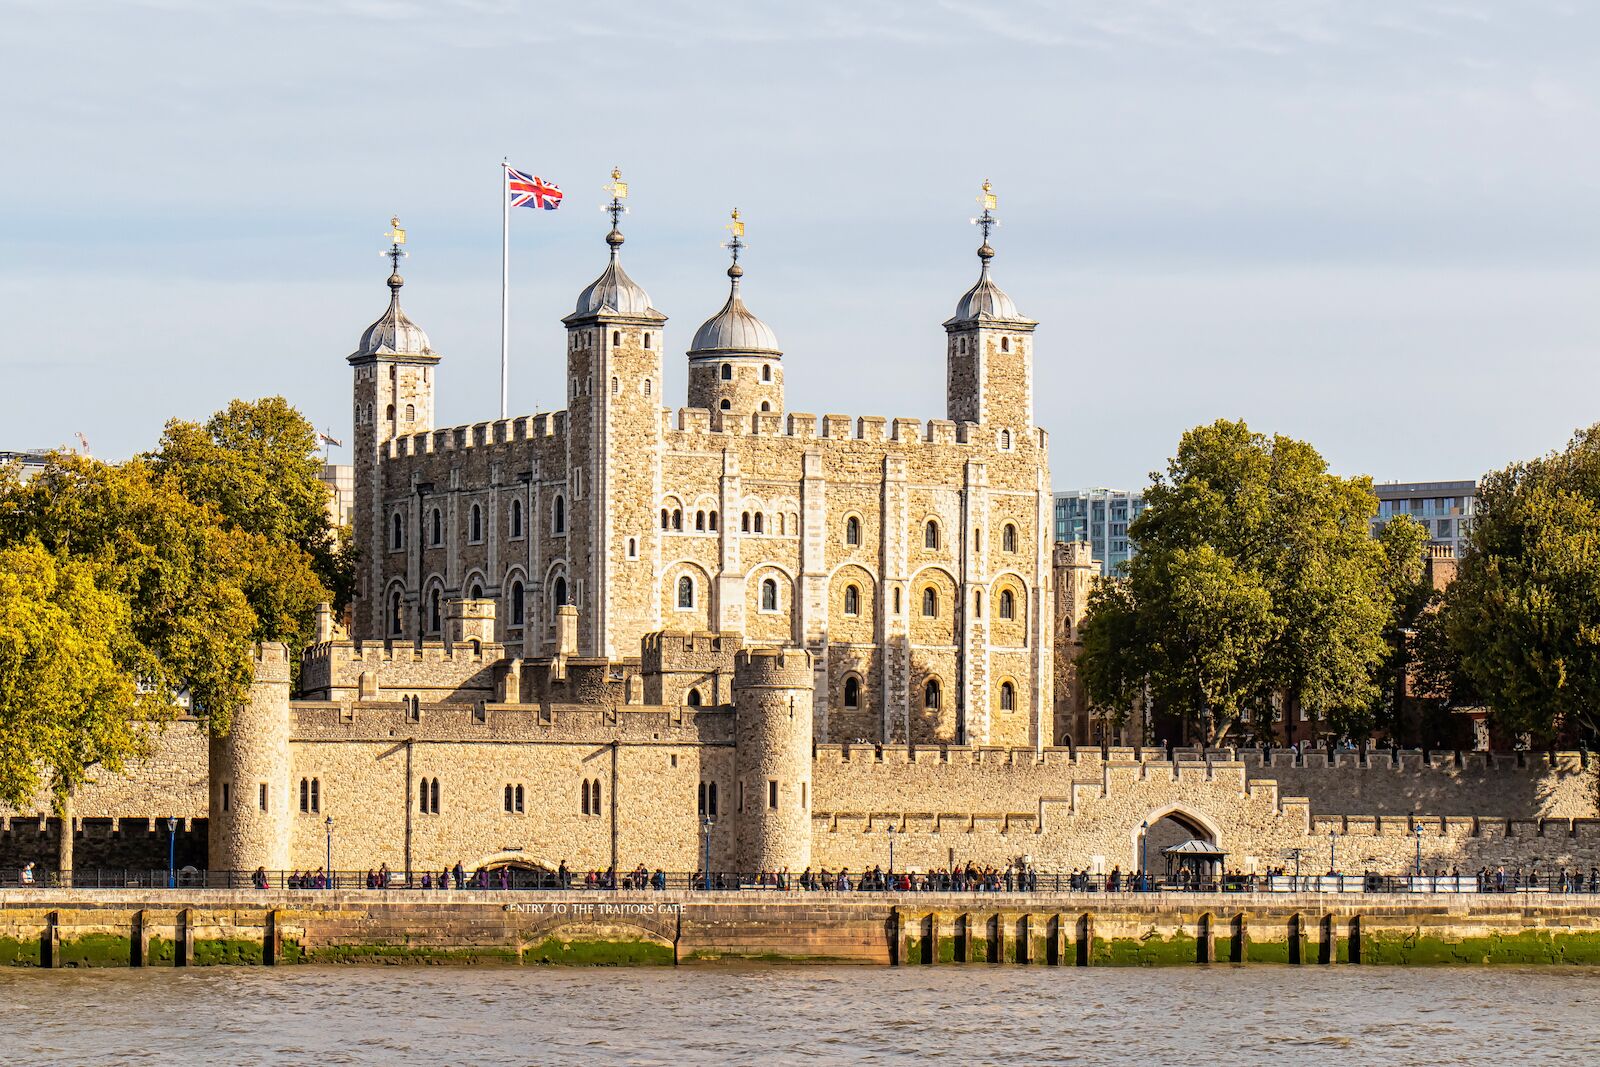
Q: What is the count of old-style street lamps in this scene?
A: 7